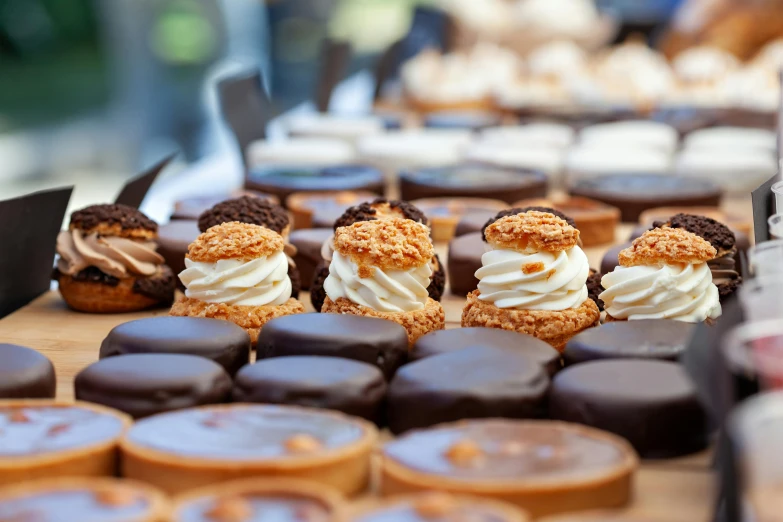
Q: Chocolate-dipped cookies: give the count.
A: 9